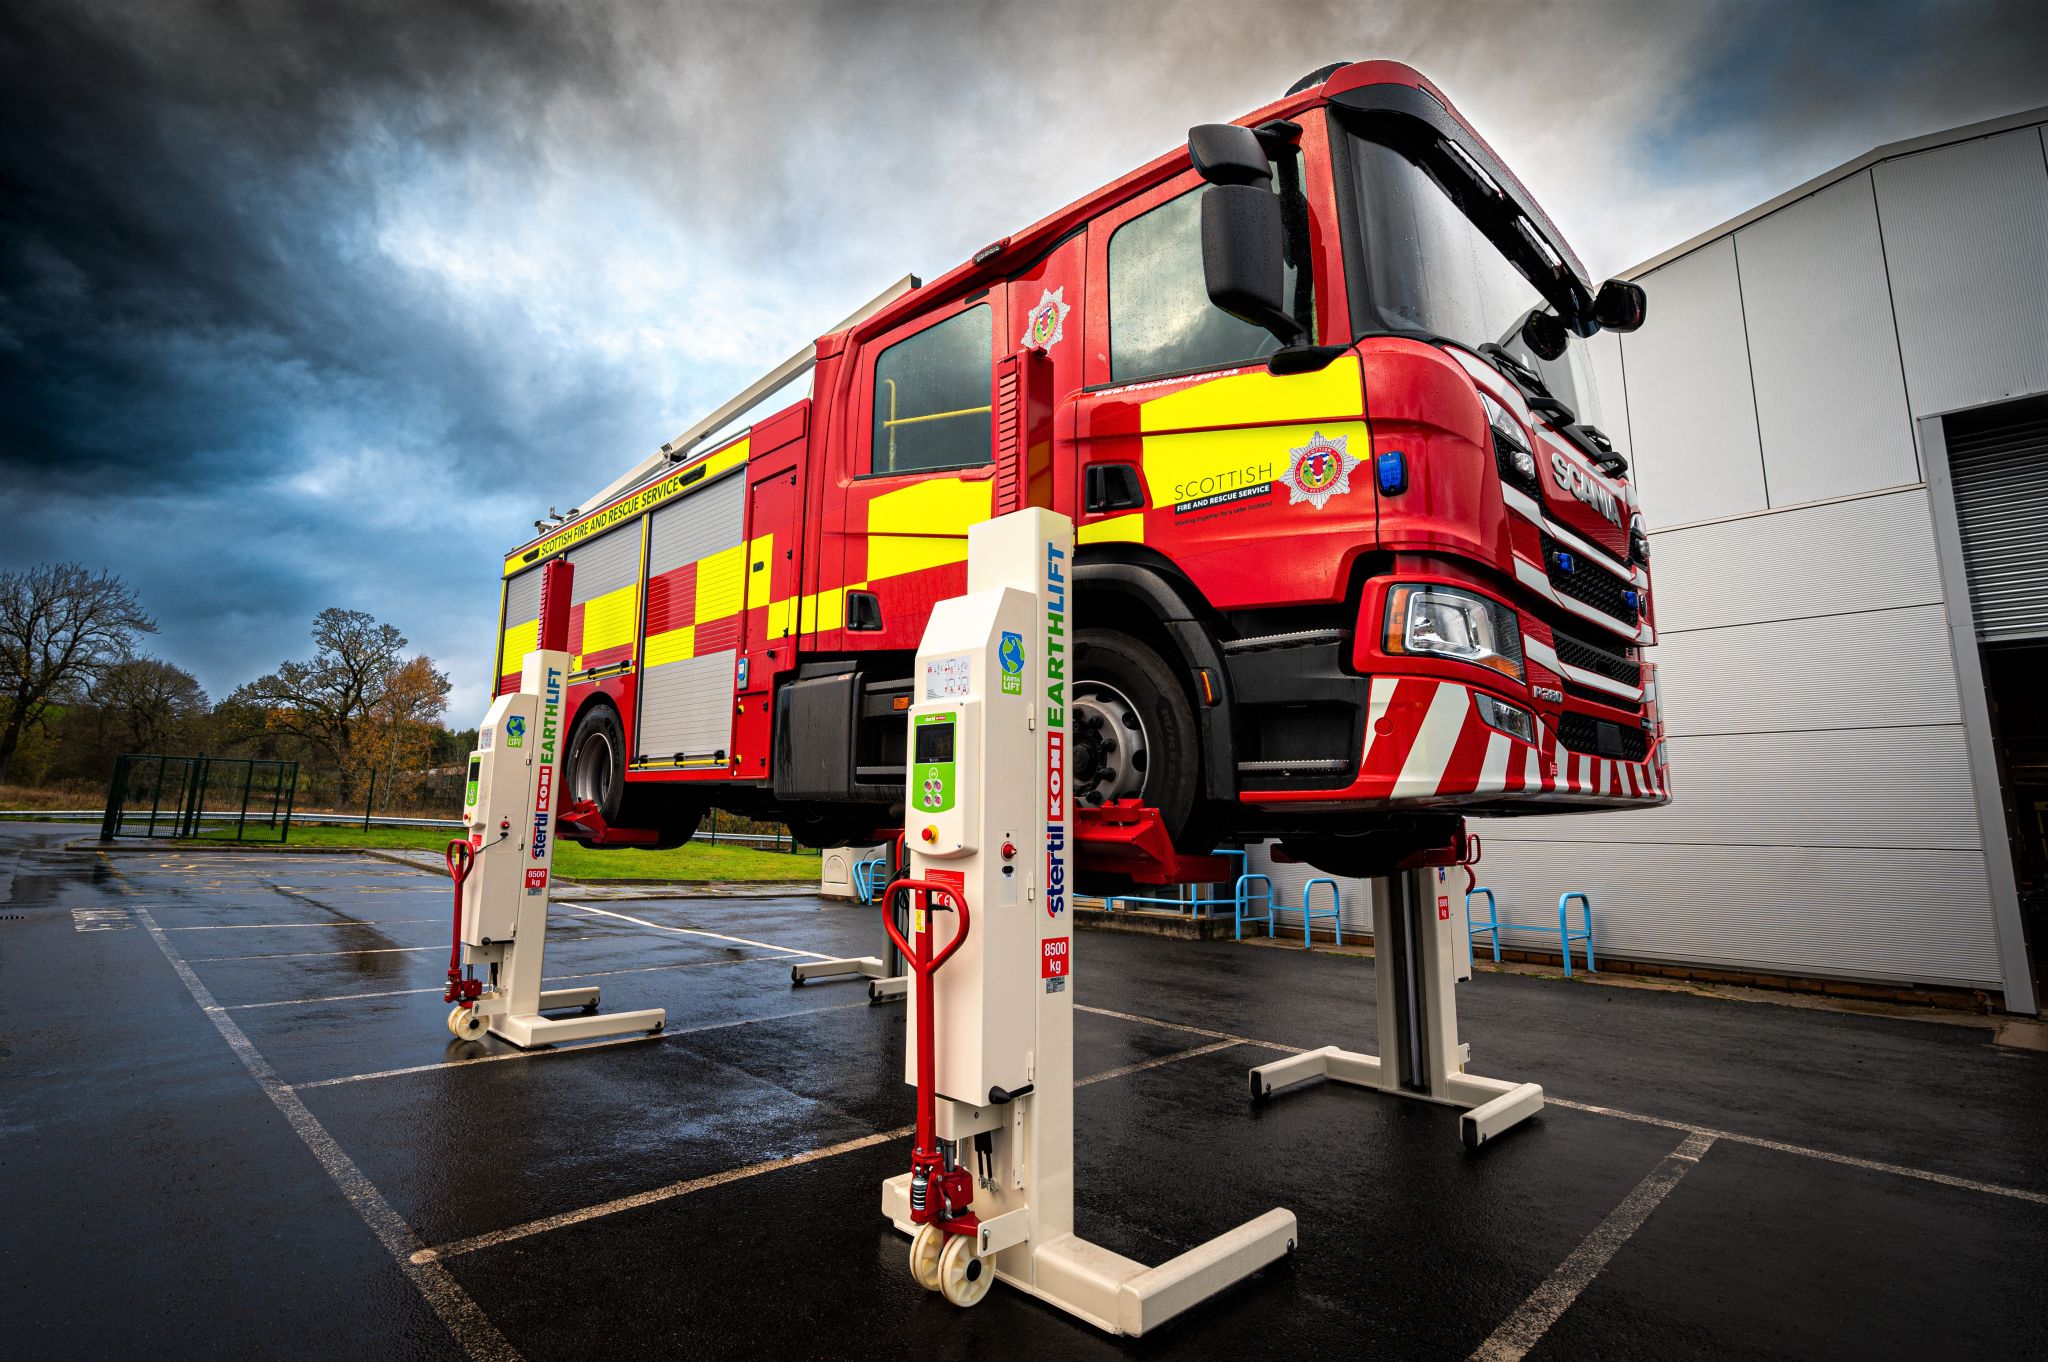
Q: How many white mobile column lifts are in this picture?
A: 4